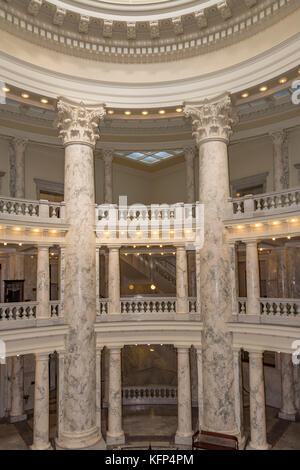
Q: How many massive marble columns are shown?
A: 2